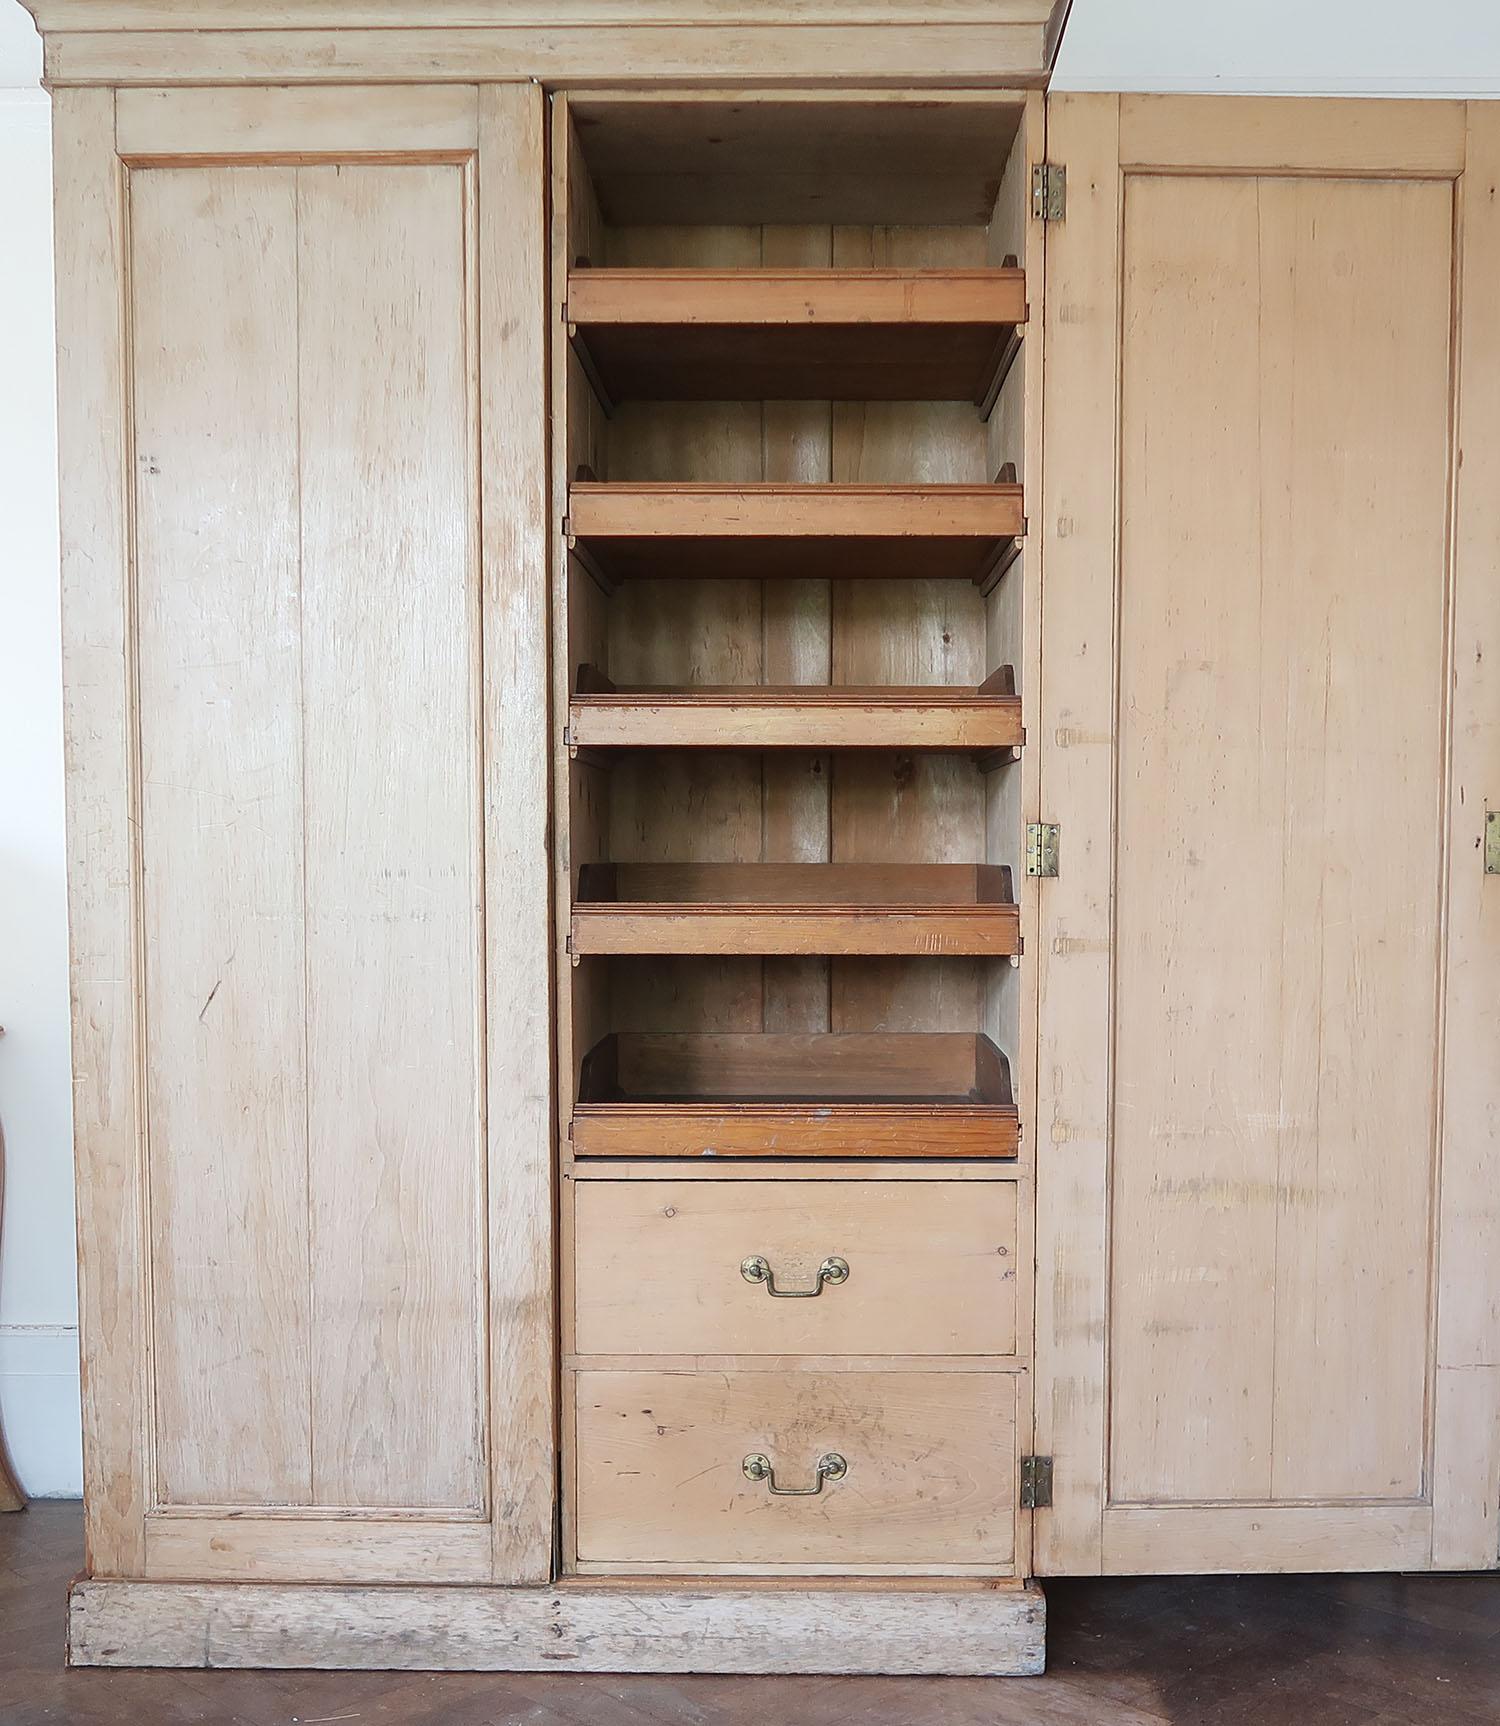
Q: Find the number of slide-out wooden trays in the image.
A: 5